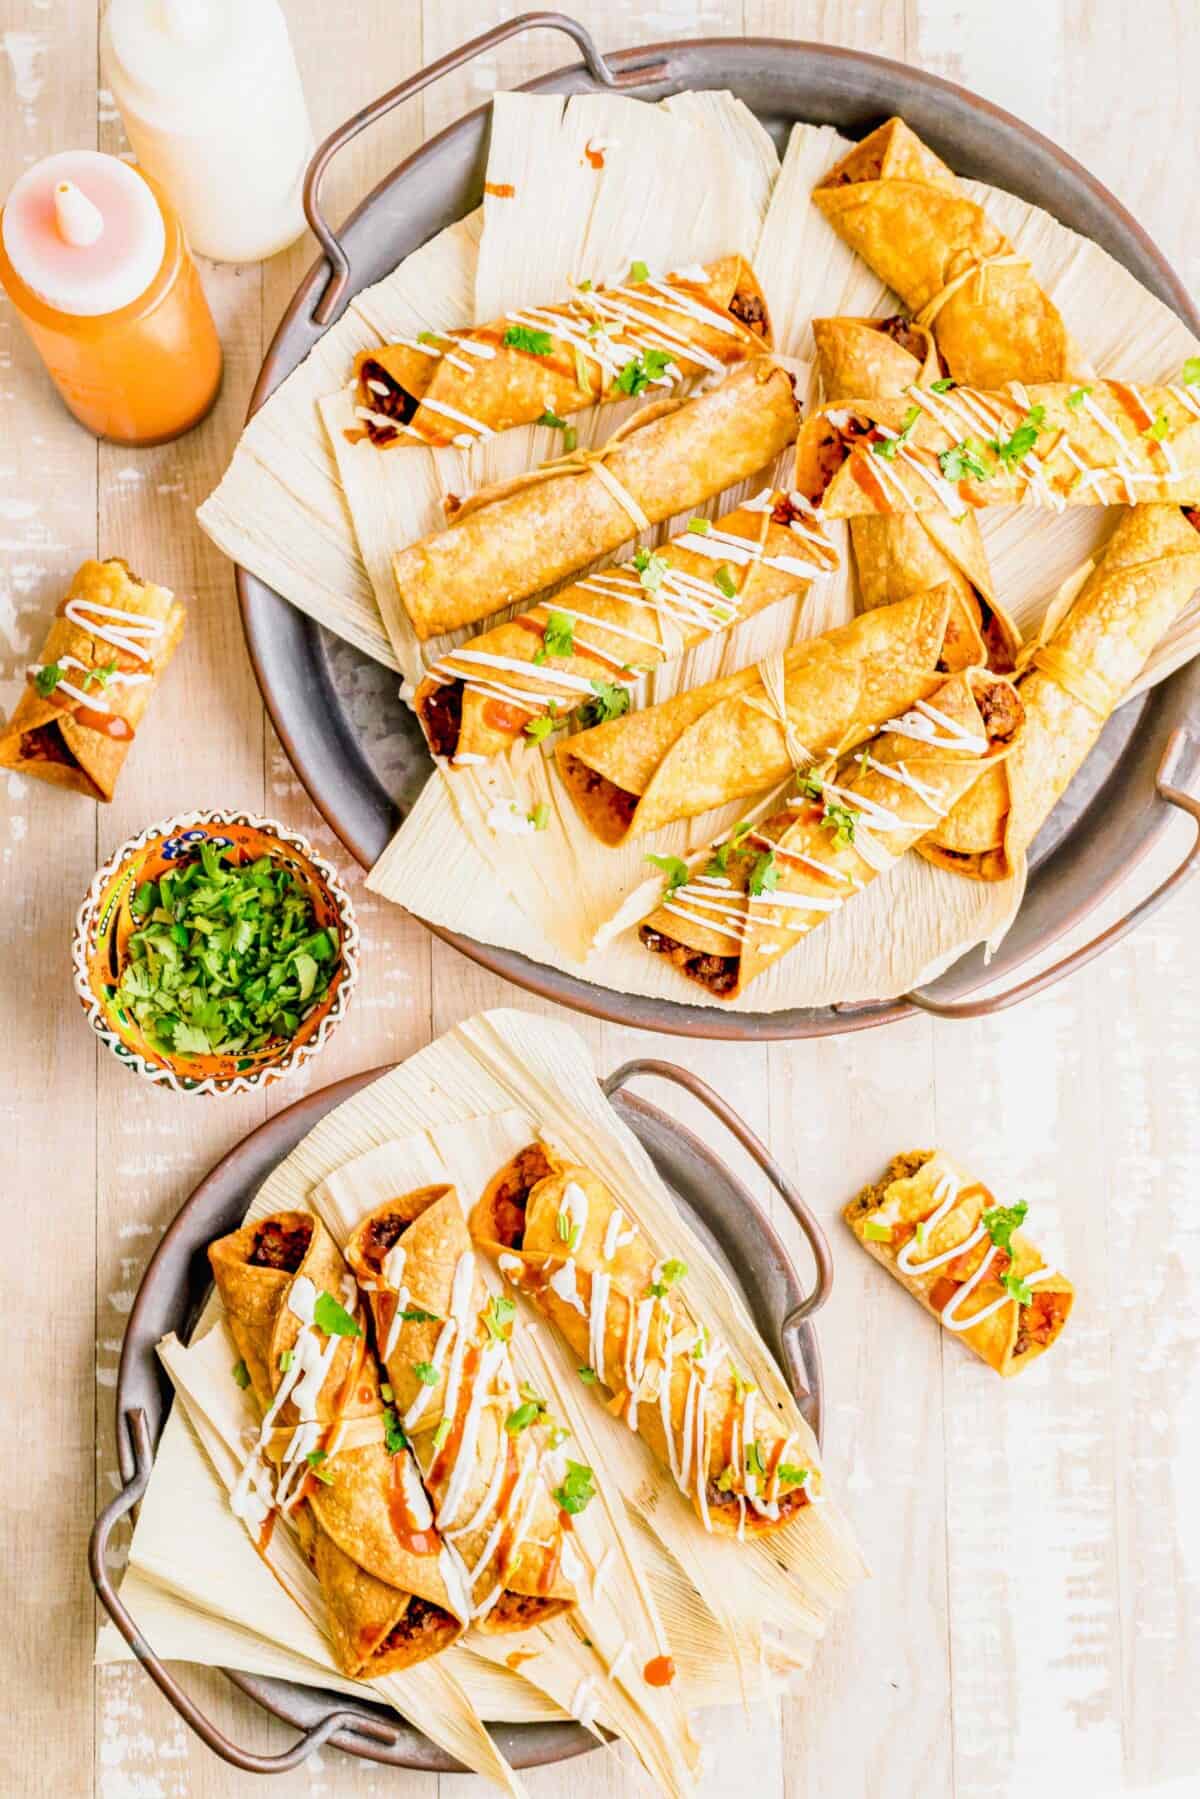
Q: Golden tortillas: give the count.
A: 14